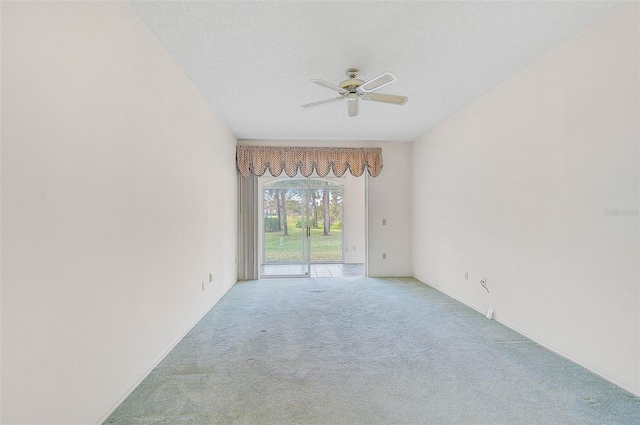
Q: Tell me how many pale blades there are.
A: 5